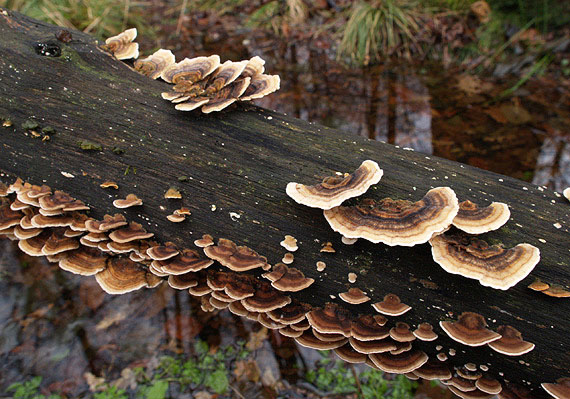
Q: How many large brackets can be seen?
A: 4